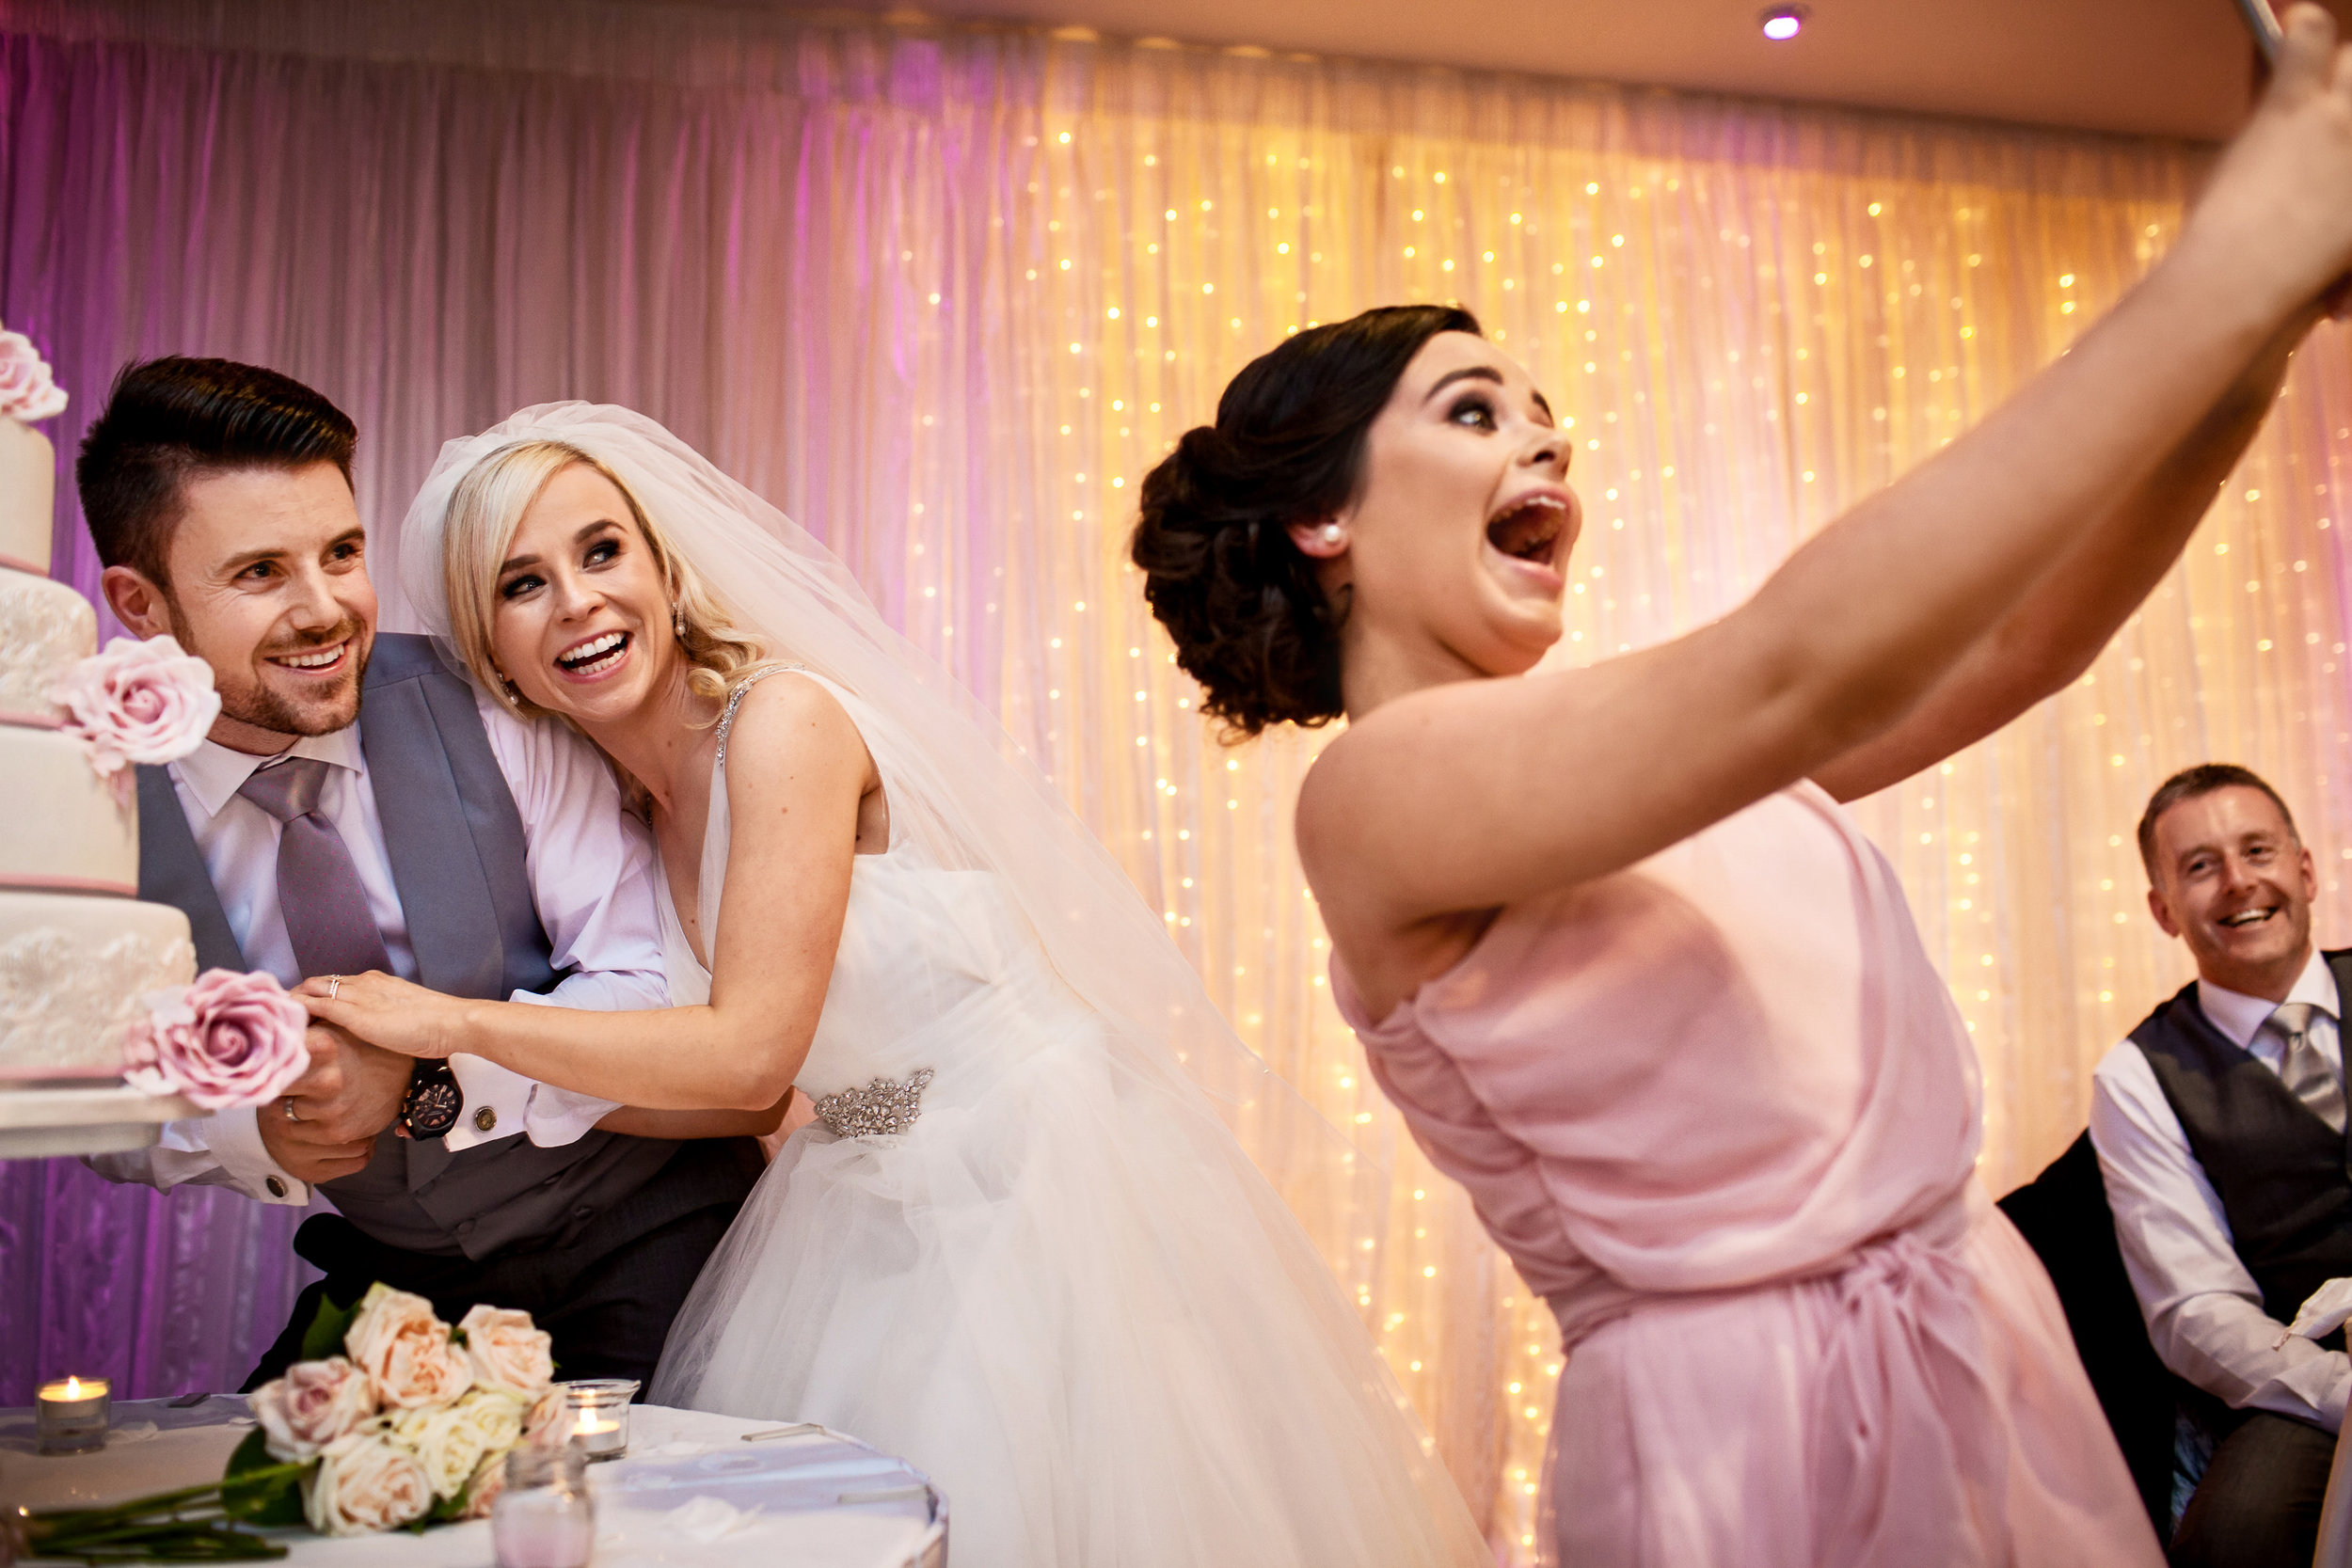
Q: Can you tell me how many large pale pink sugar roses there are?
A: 3